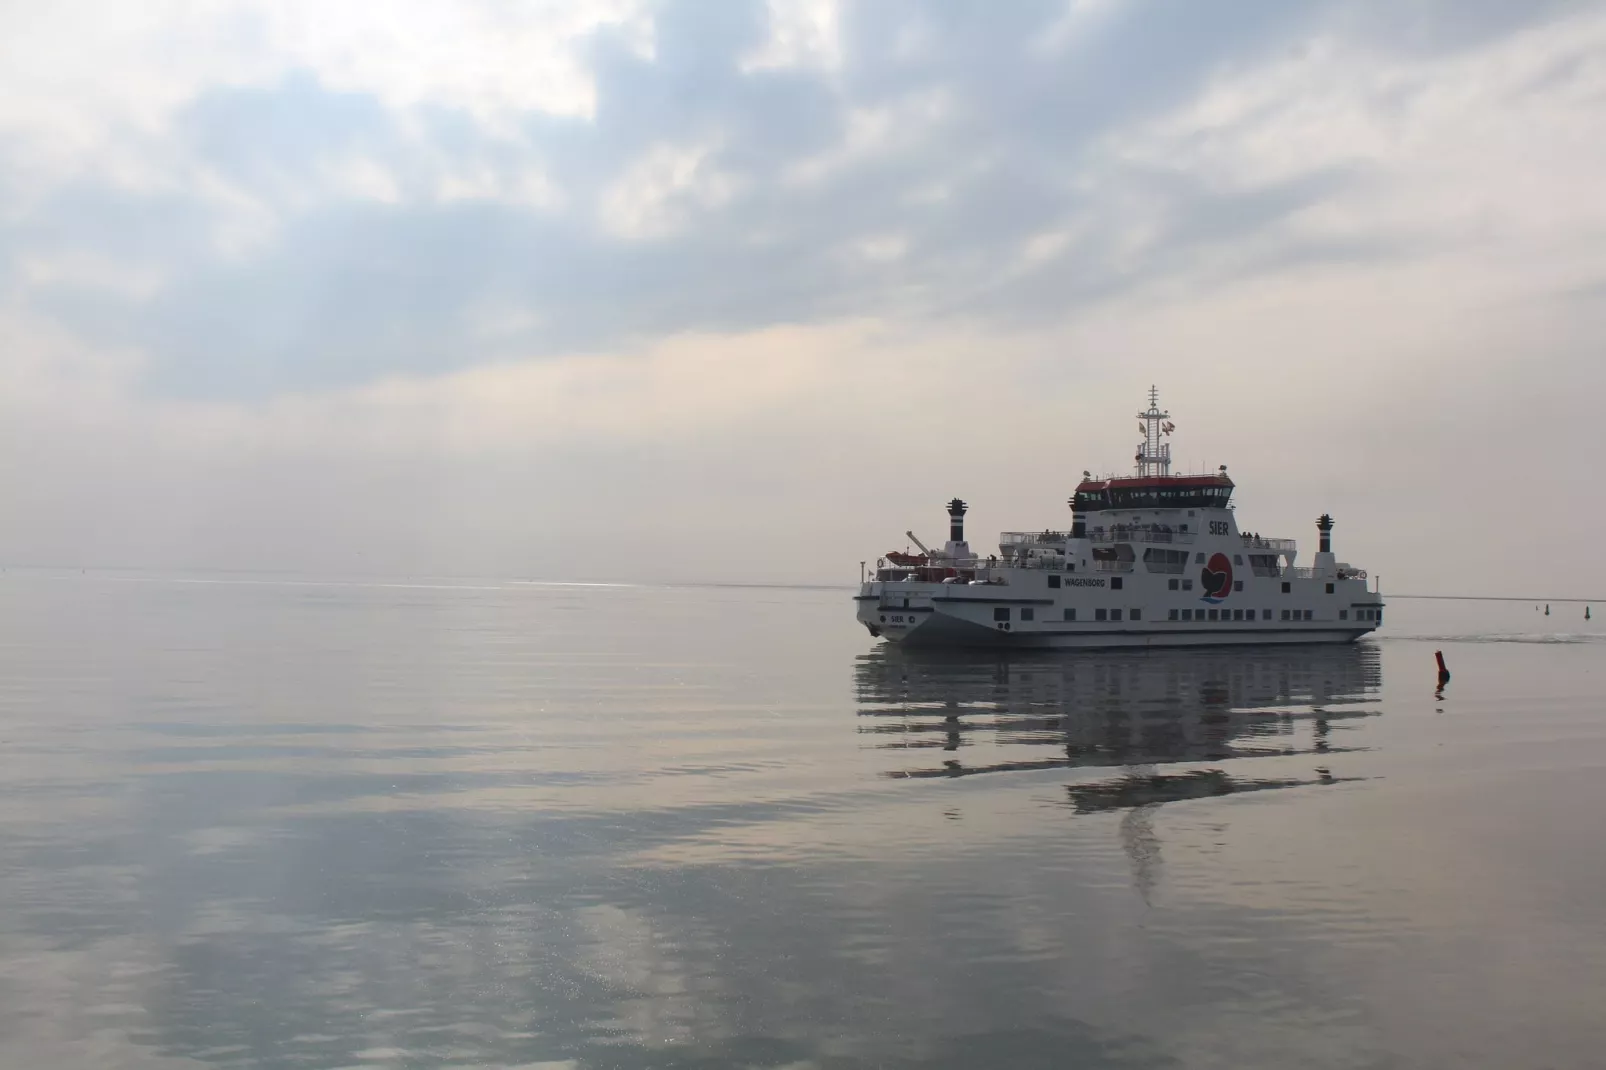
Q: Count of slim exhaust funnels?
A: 3